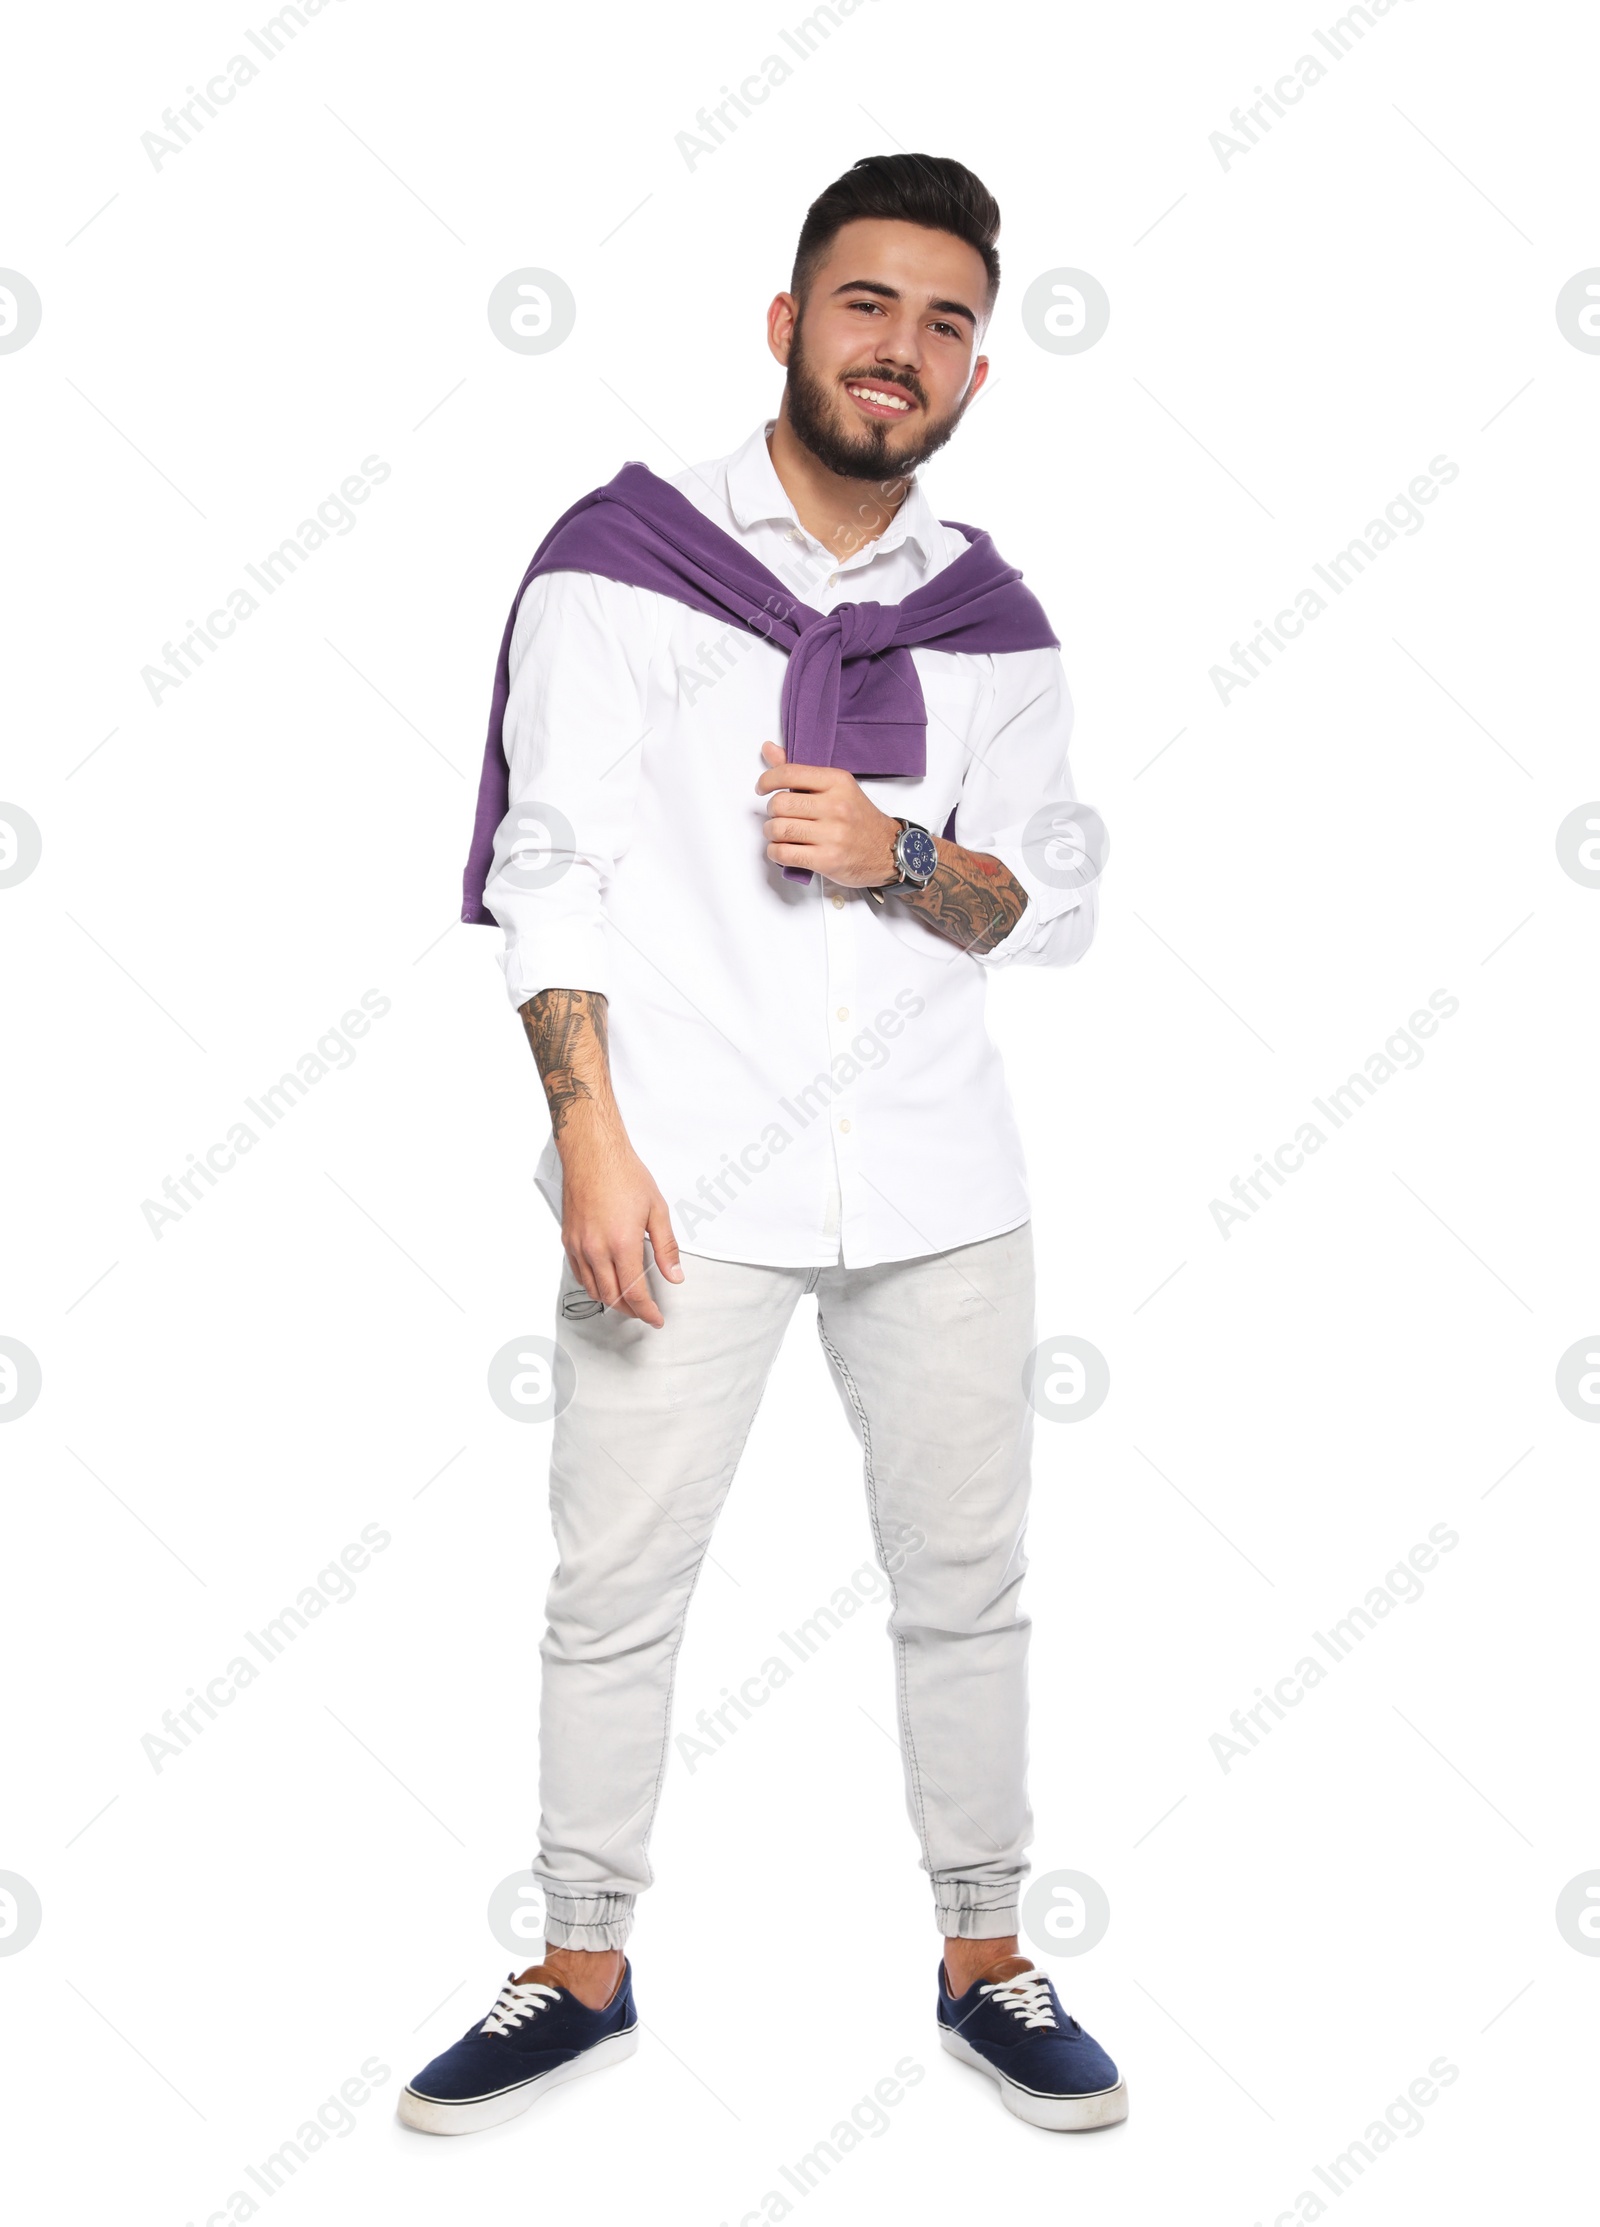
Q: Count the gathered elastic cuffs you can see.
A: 2